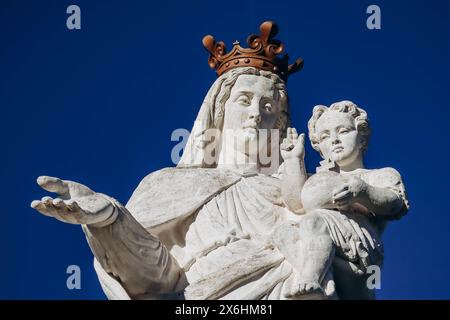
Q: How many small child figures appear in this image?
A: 1